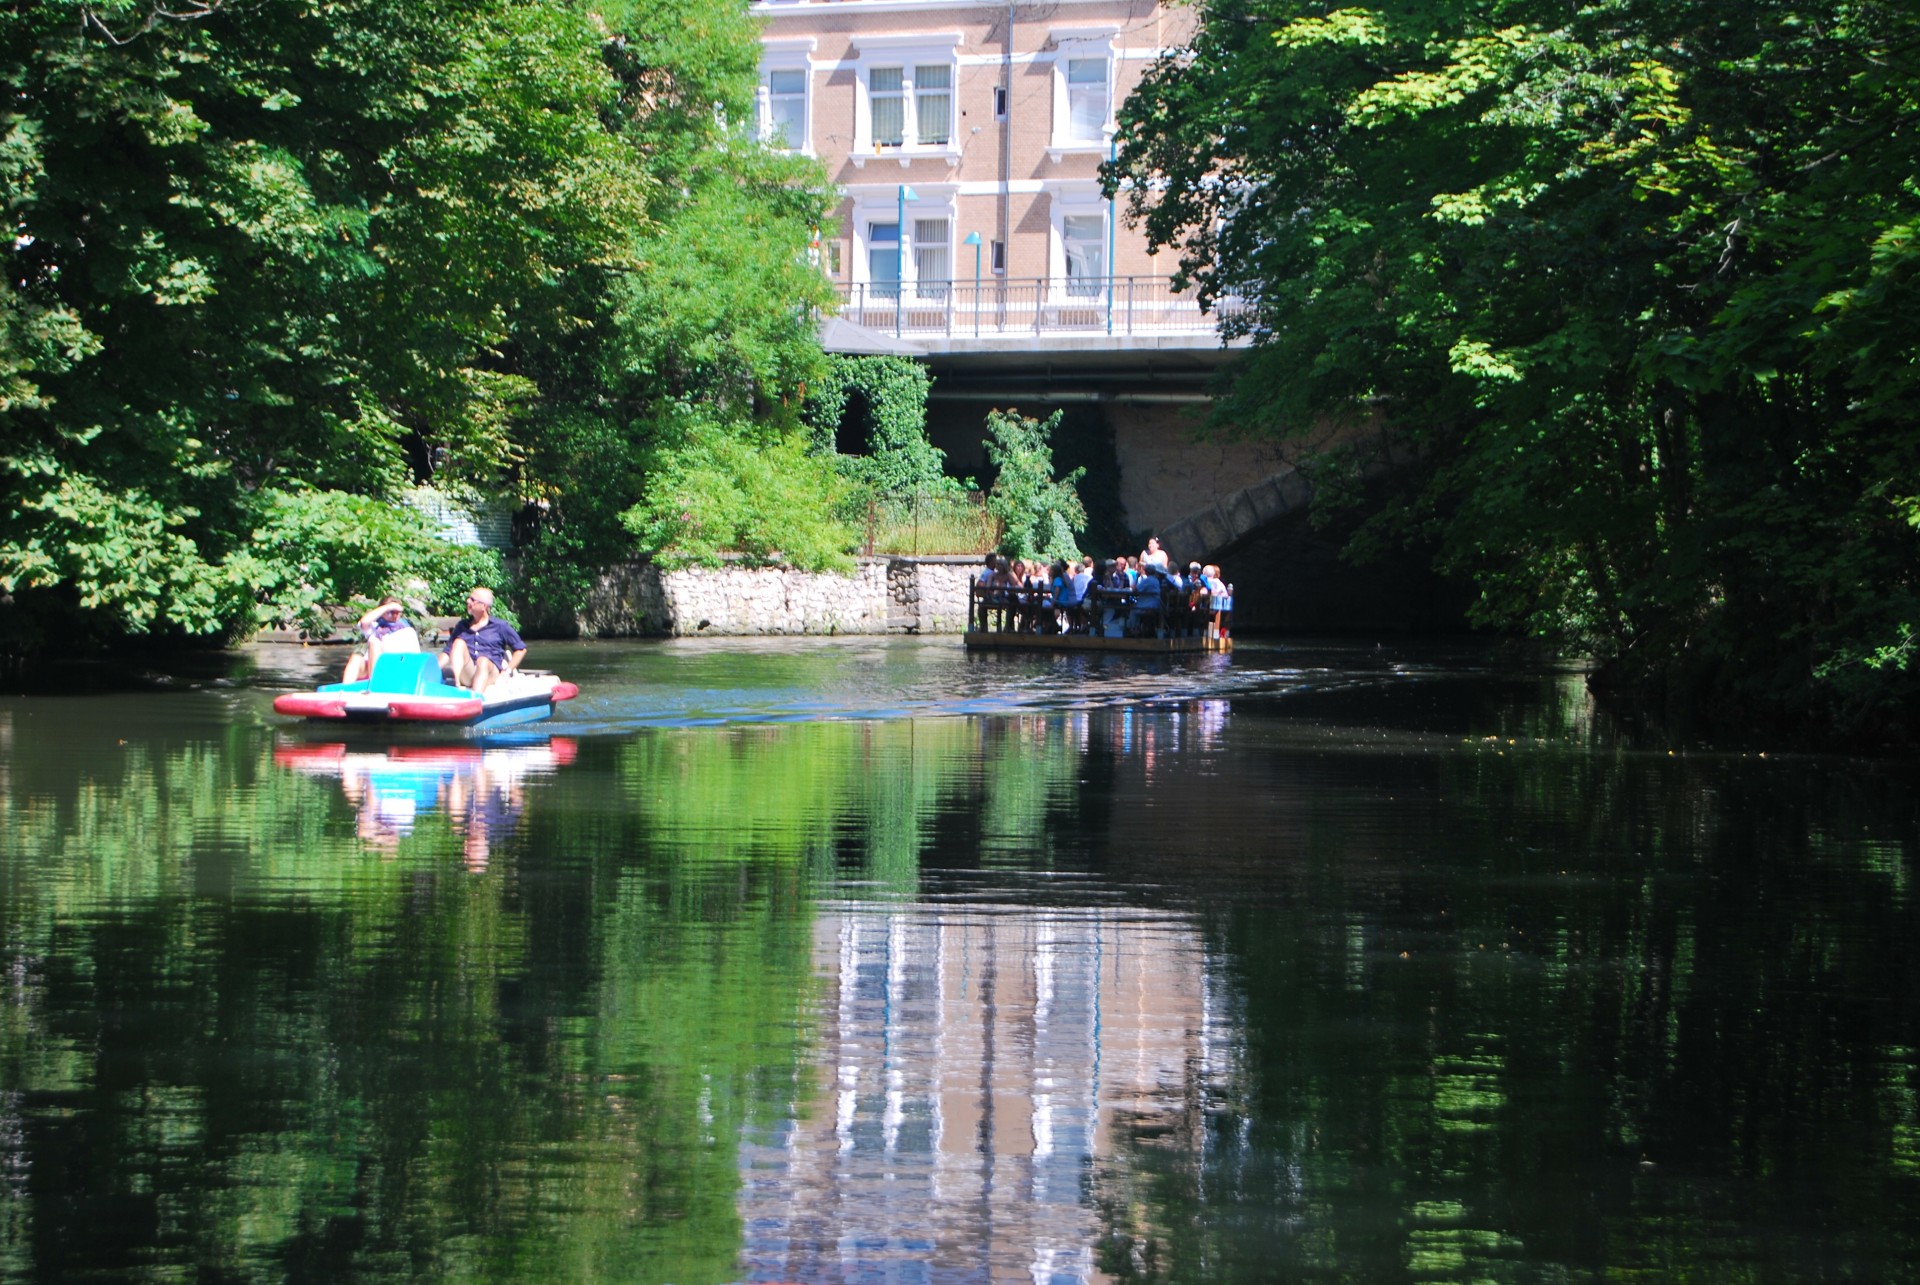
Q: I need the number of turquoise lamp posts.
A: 3